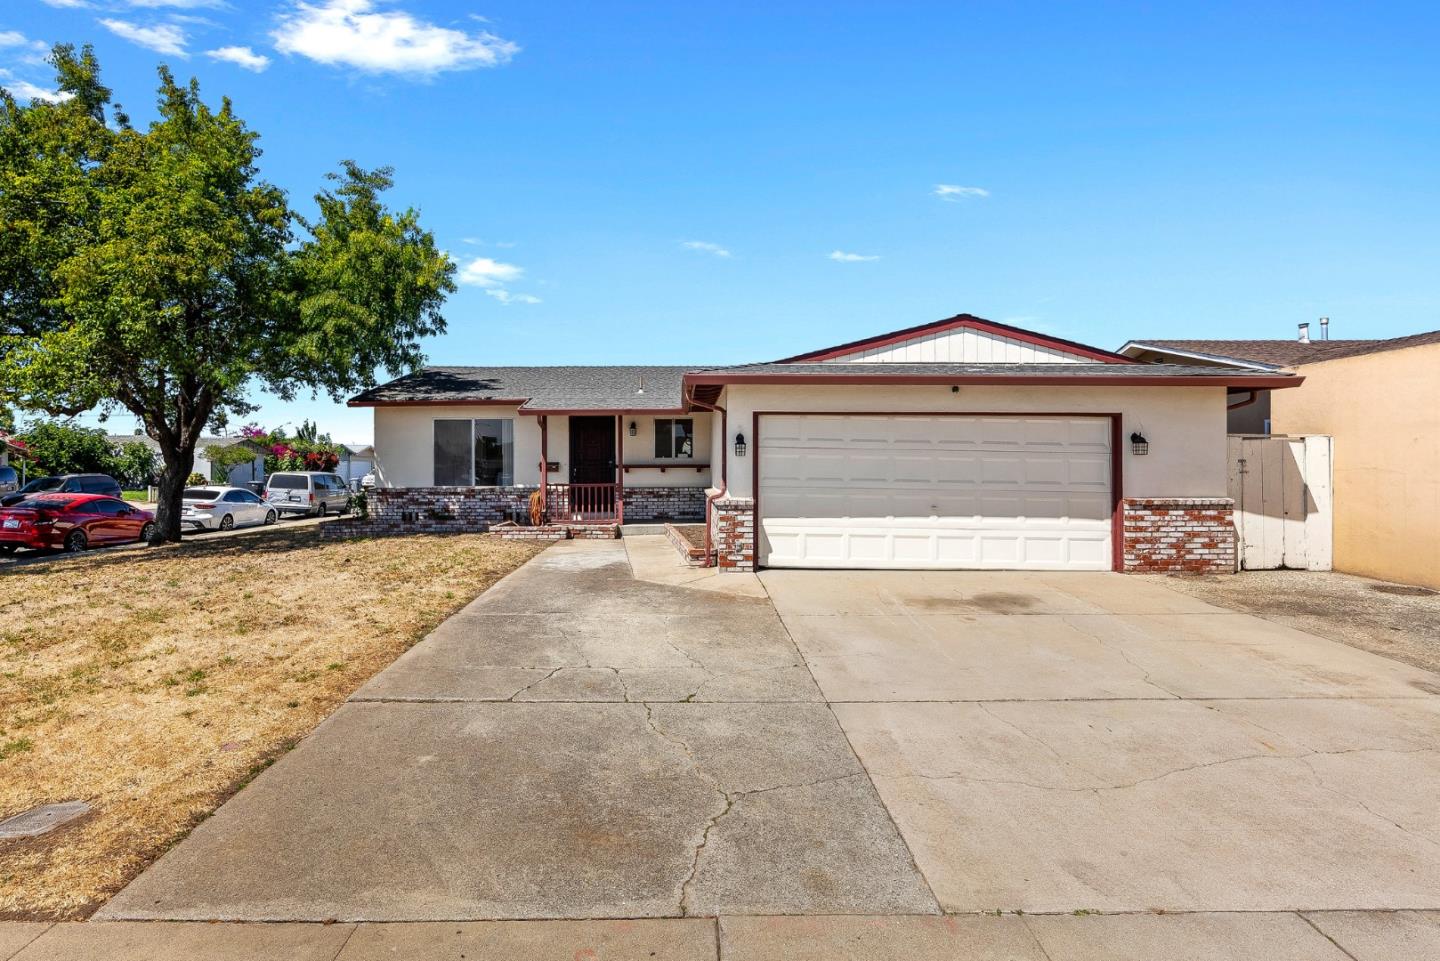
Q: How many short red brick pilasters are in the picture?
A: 2